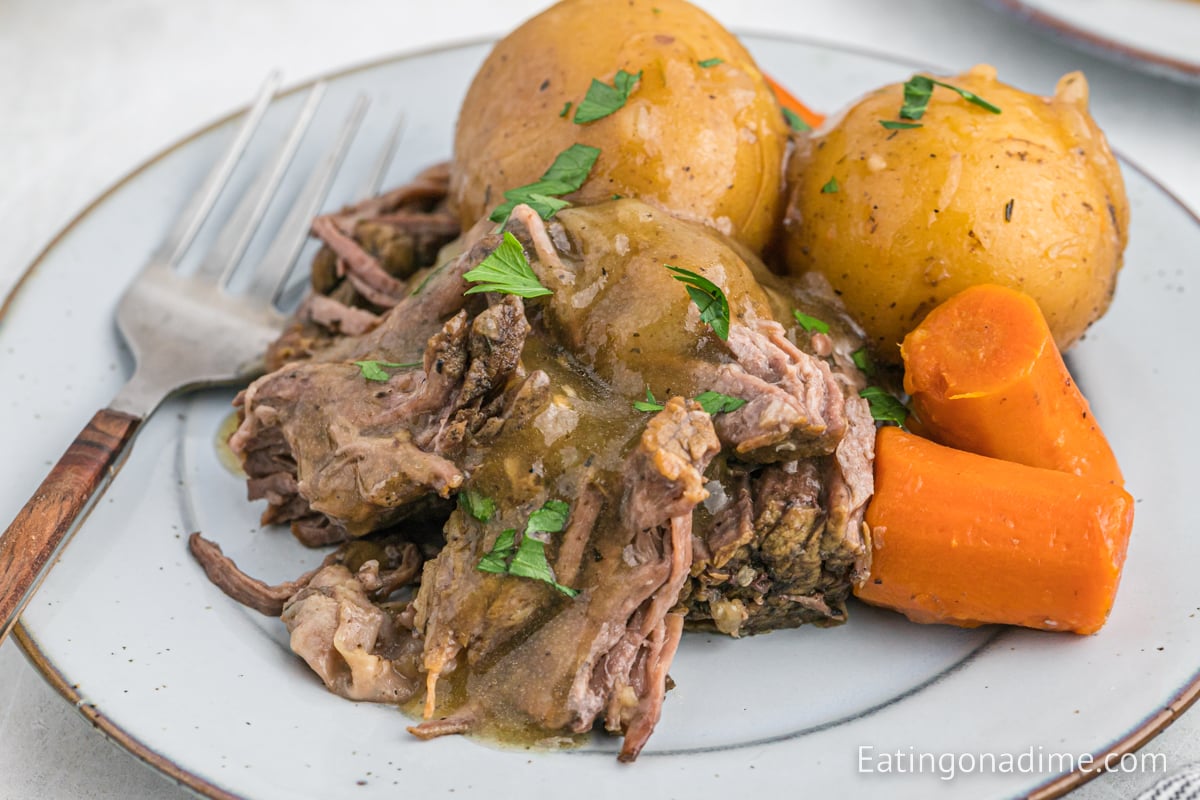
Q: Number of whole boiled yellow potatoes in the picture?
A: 2